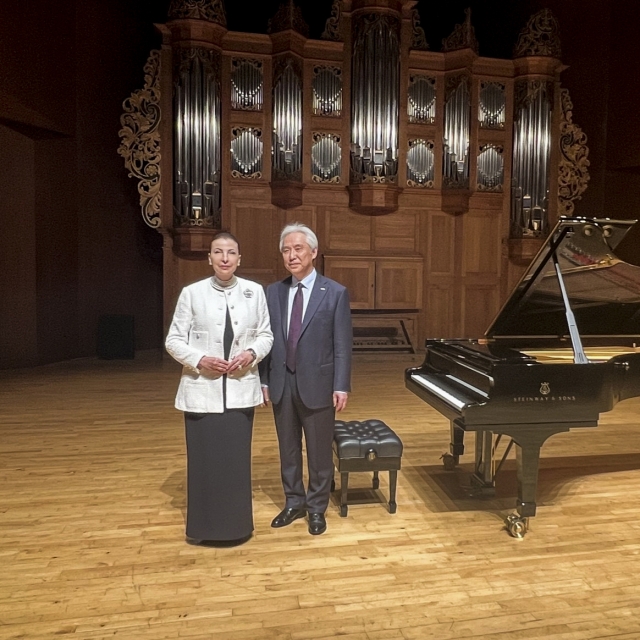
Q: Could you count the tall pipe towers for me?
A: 5